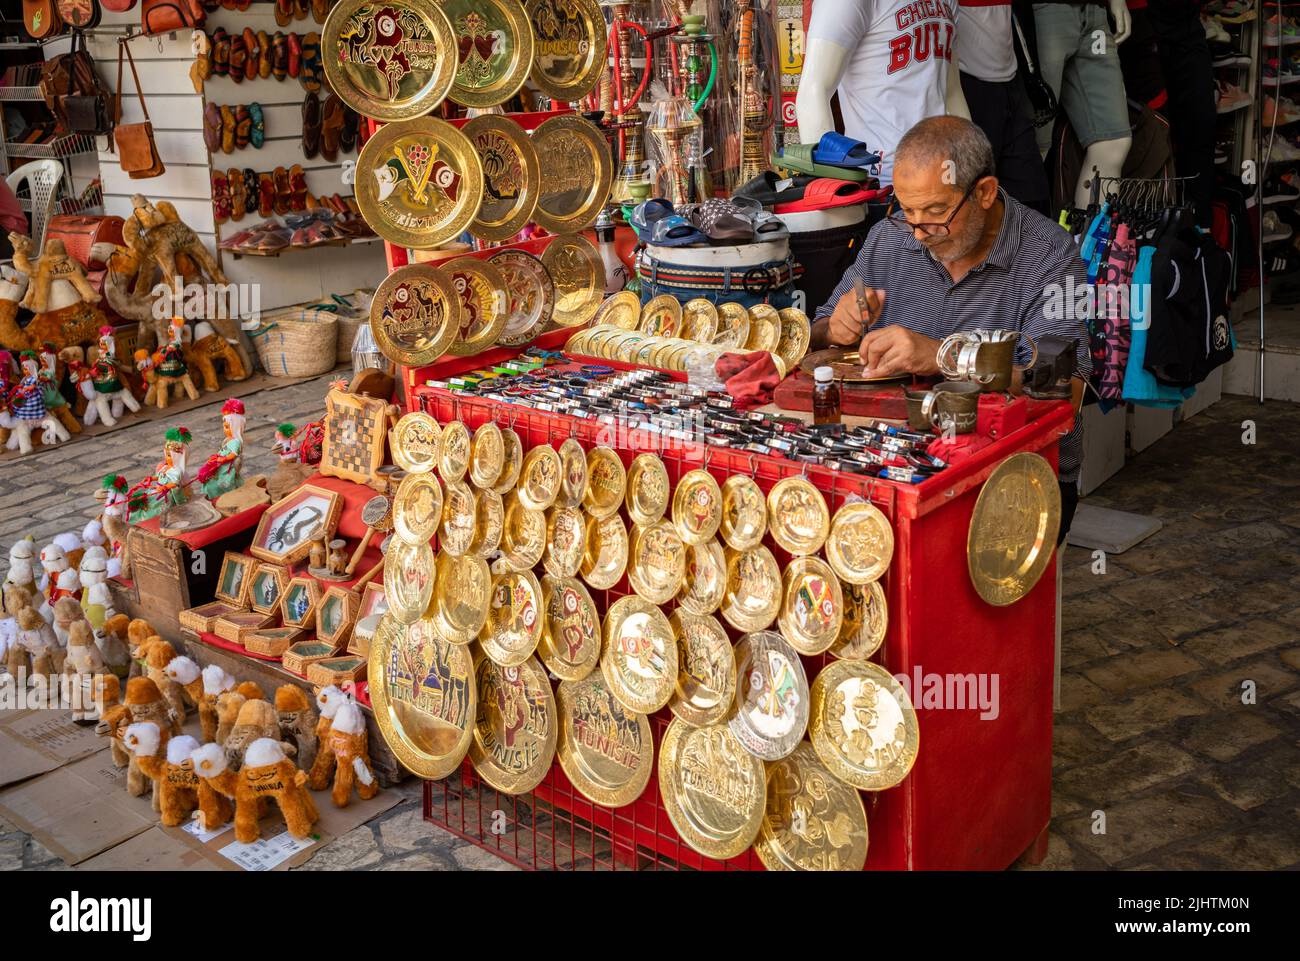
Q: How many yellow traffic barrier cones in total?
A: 0